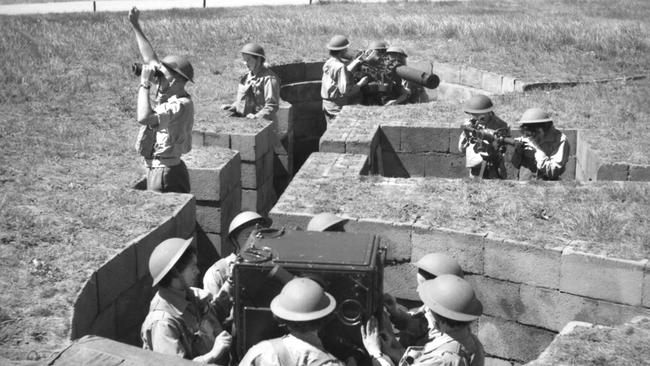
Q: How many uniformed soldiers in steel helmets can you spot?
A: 13